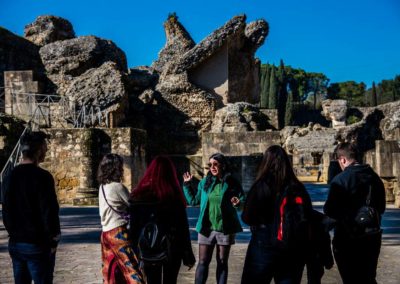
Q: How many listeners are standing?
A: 5